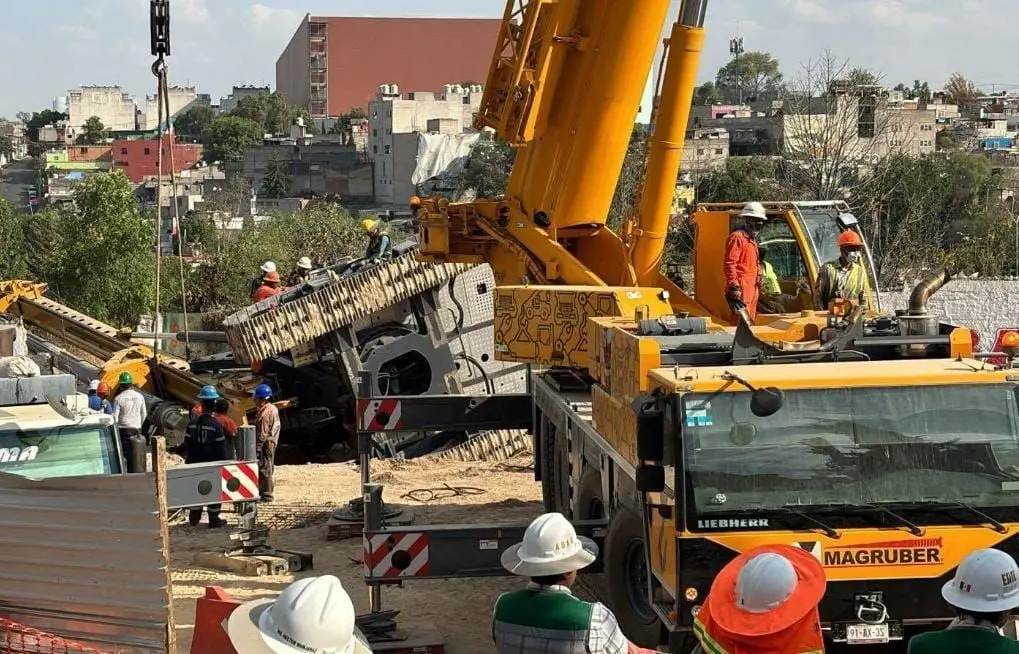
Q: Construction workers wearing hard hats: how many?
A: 15